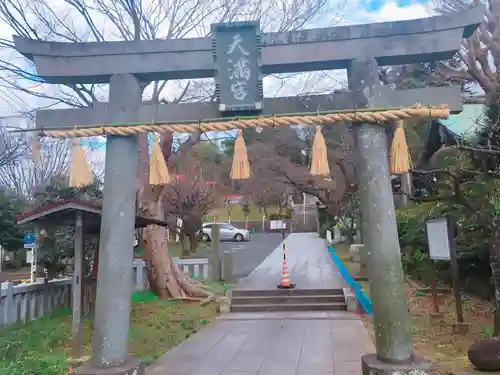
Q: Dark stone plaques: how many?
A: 1